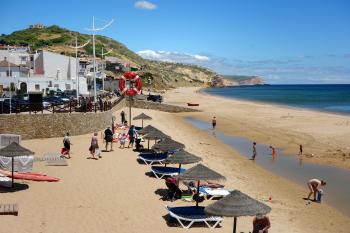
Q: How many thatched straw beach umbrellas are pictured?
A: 8